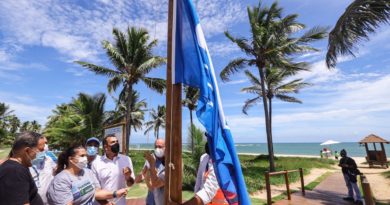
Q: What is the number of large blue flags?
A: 1